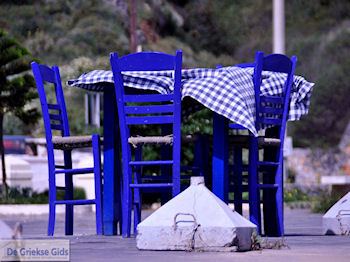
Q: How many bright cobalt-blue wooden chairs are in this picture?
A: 4